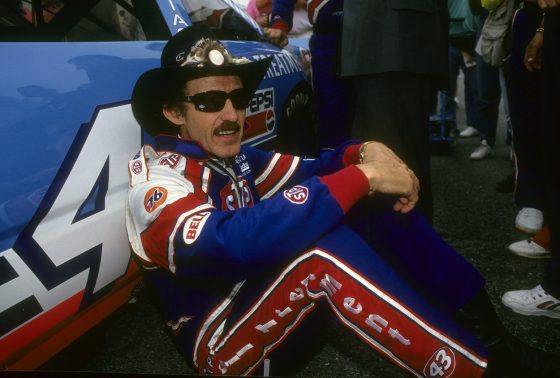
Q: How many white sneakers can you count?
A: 5